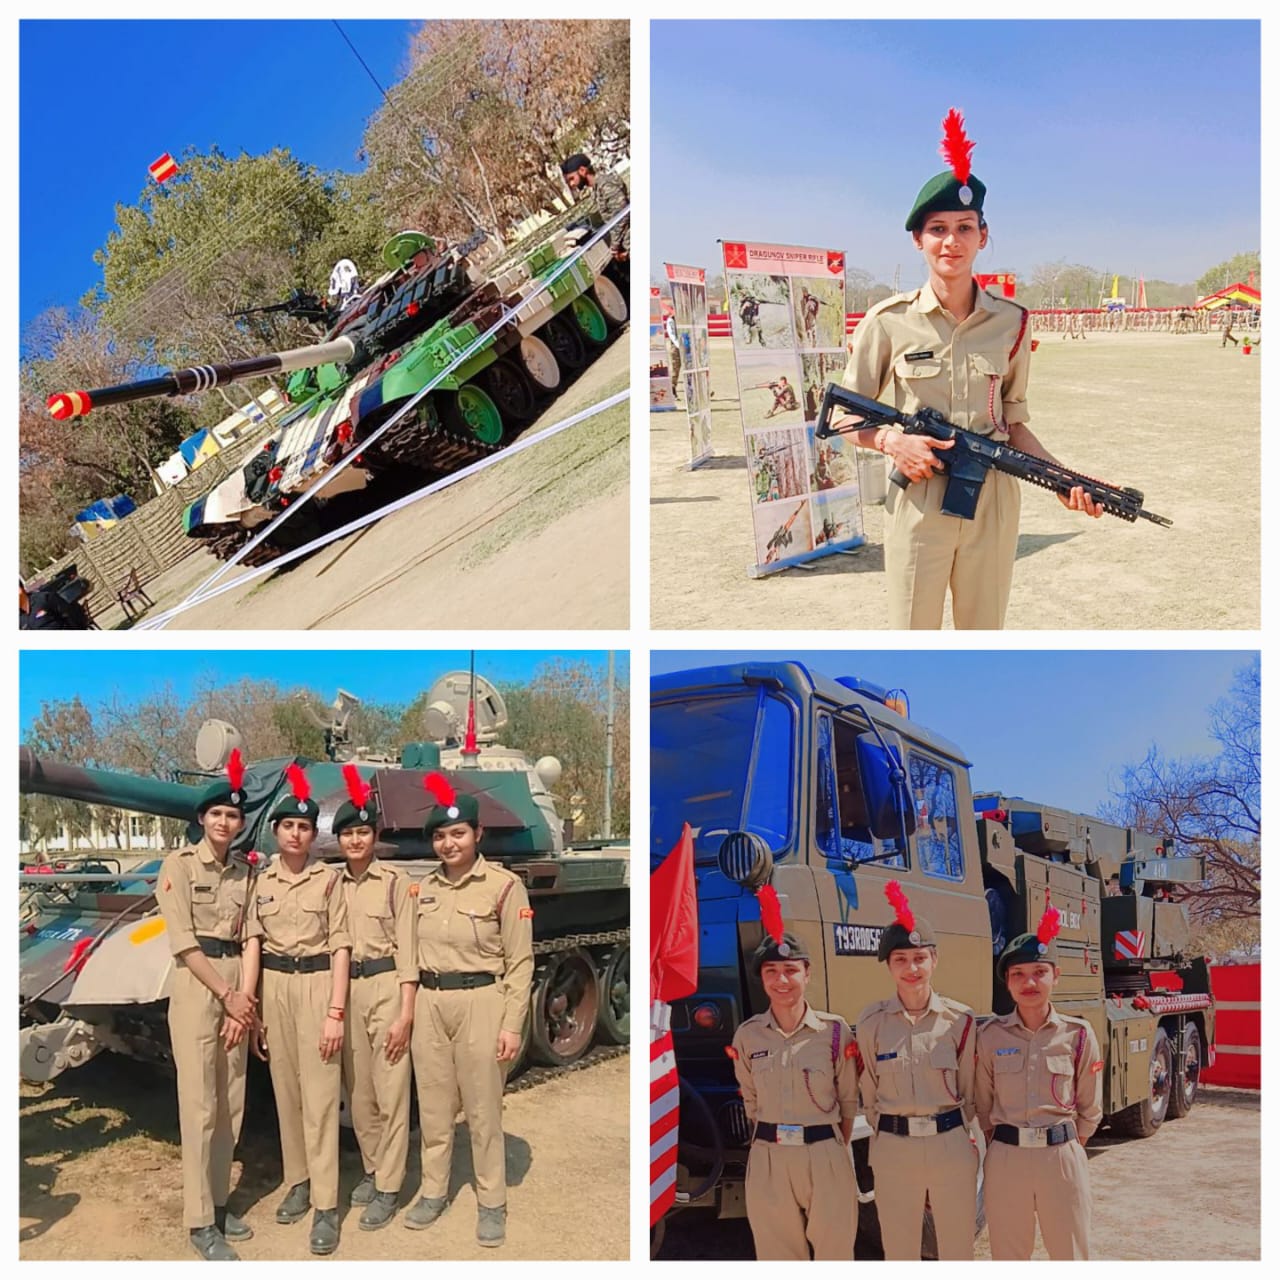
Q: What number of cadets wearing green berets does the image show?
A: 8